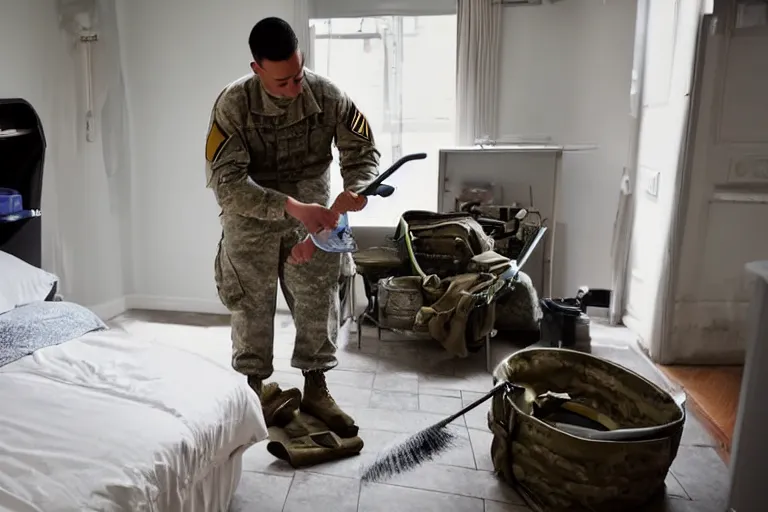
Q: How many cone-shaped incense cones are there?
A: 0